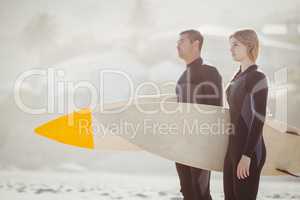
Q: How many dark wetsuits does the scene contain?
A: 2